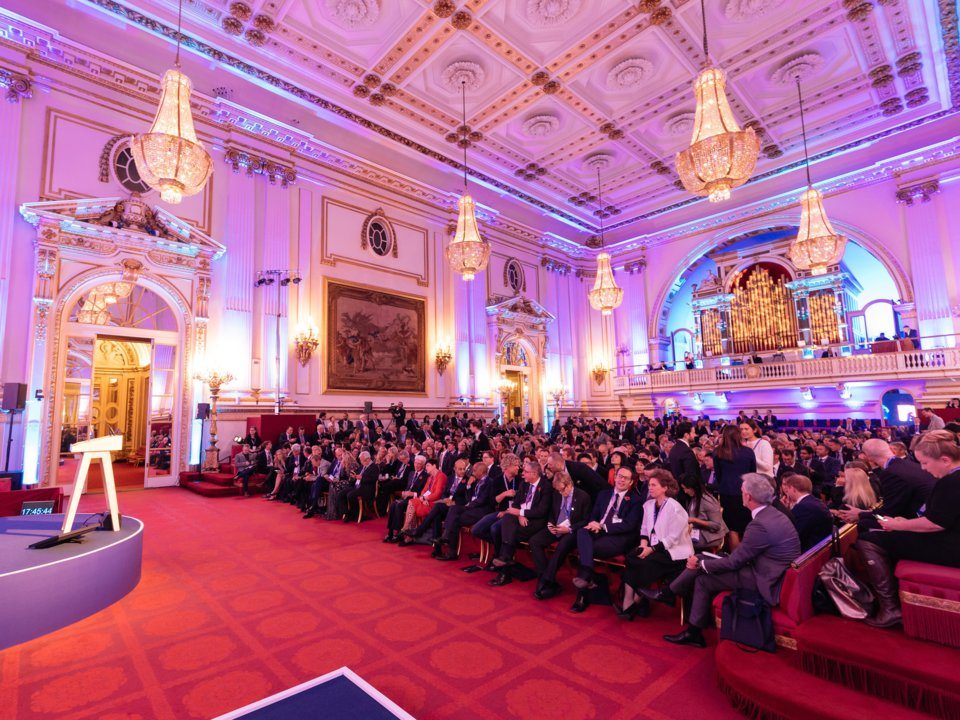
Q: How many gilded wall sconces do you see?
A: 3